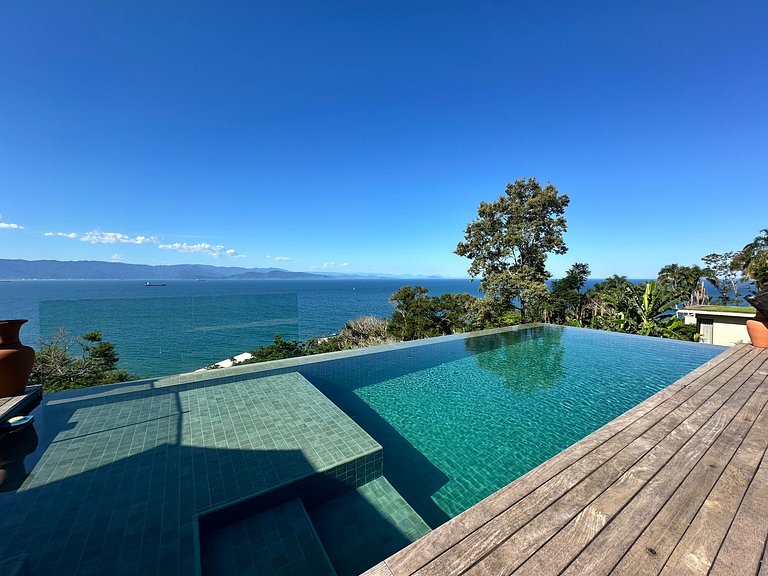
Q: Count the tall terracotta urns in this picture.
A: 2